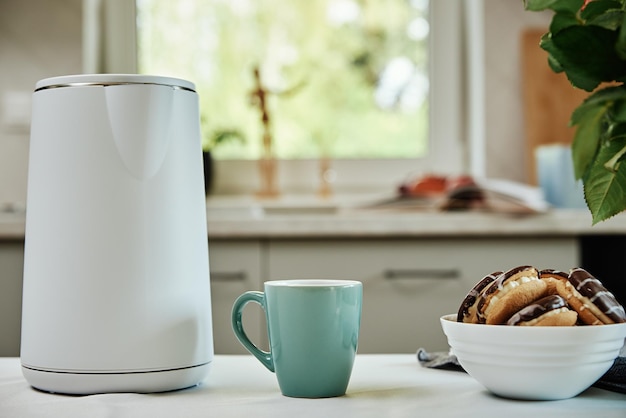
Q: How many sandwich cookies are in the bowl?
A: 5